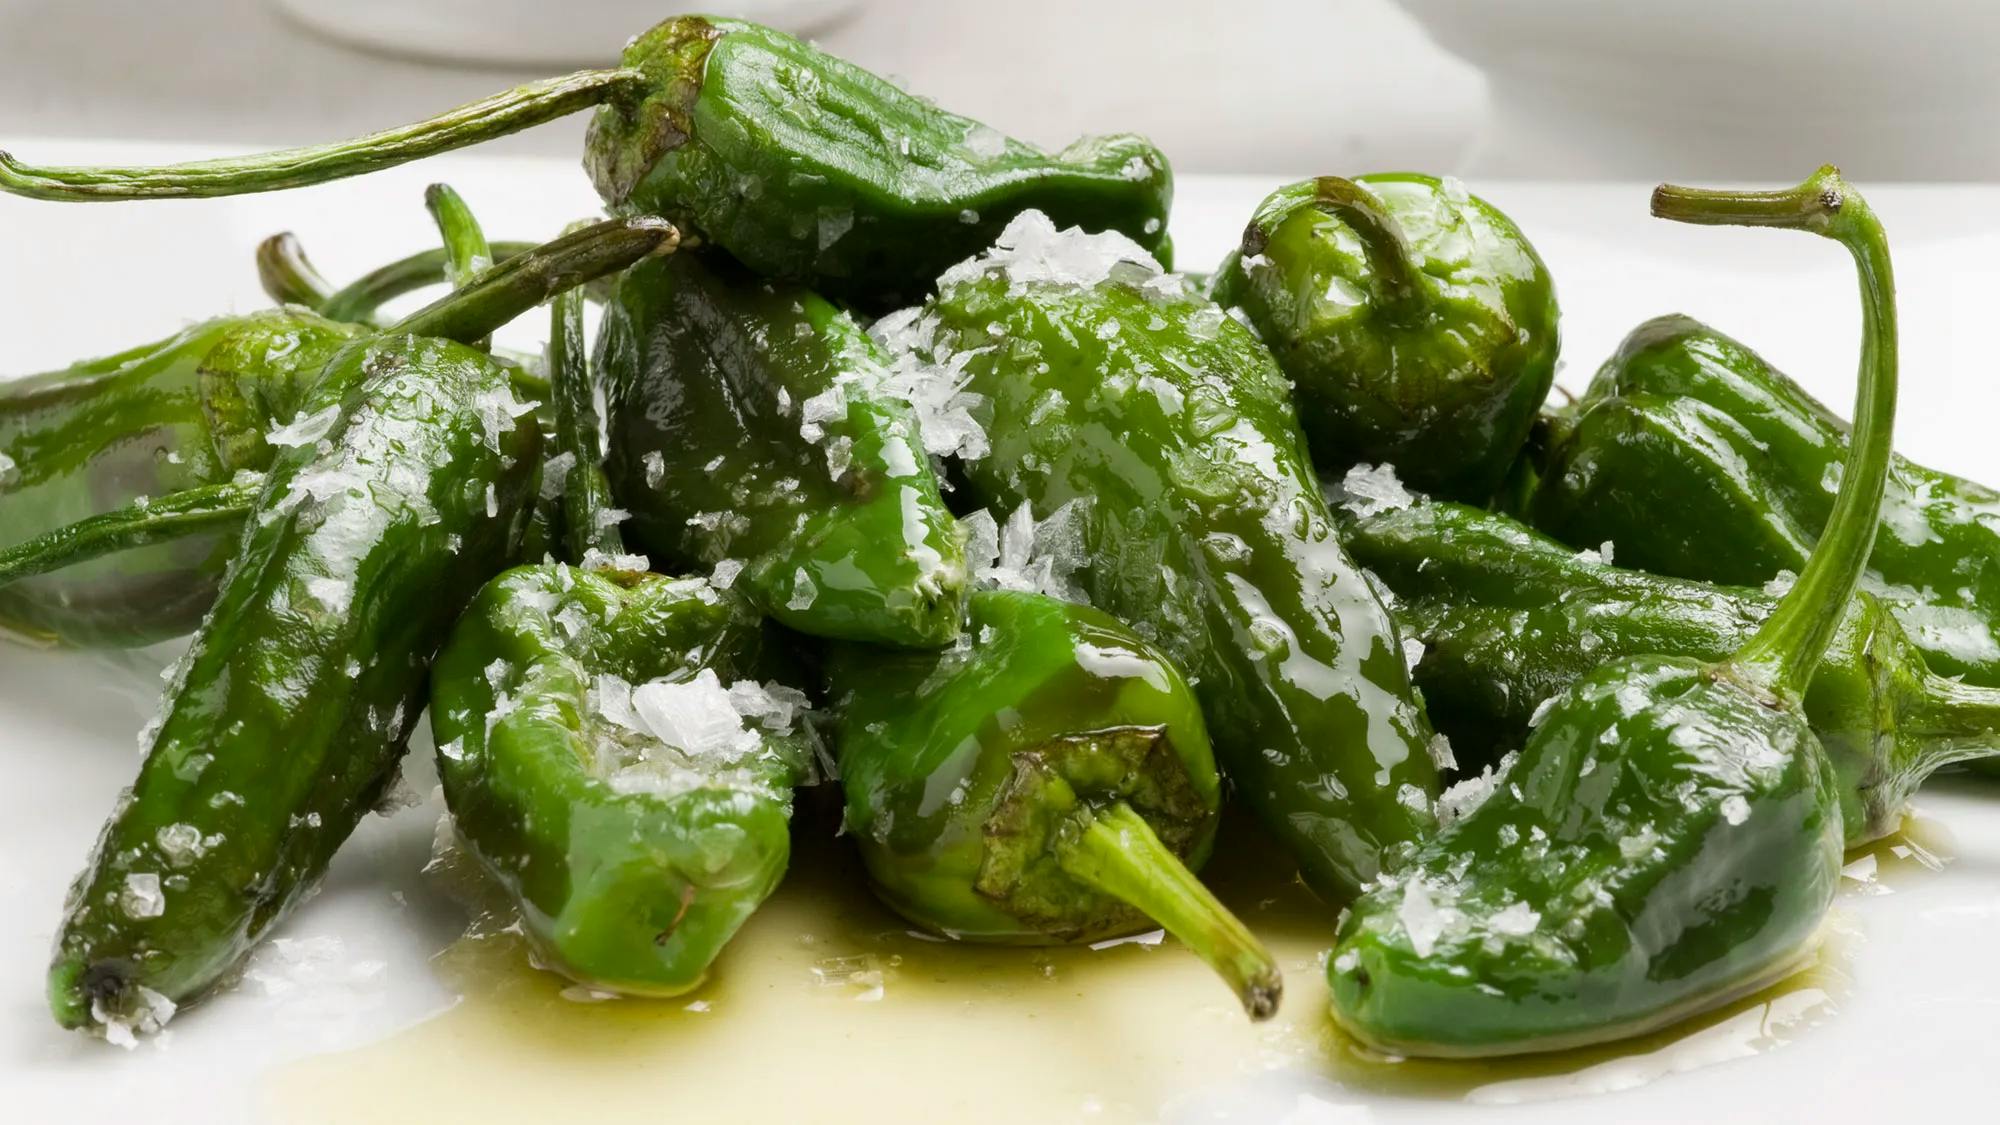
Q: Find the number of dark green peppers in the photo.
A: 11